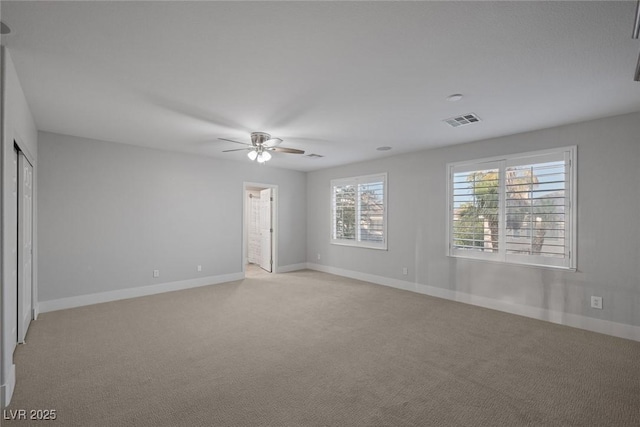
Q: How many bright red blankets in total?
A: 0